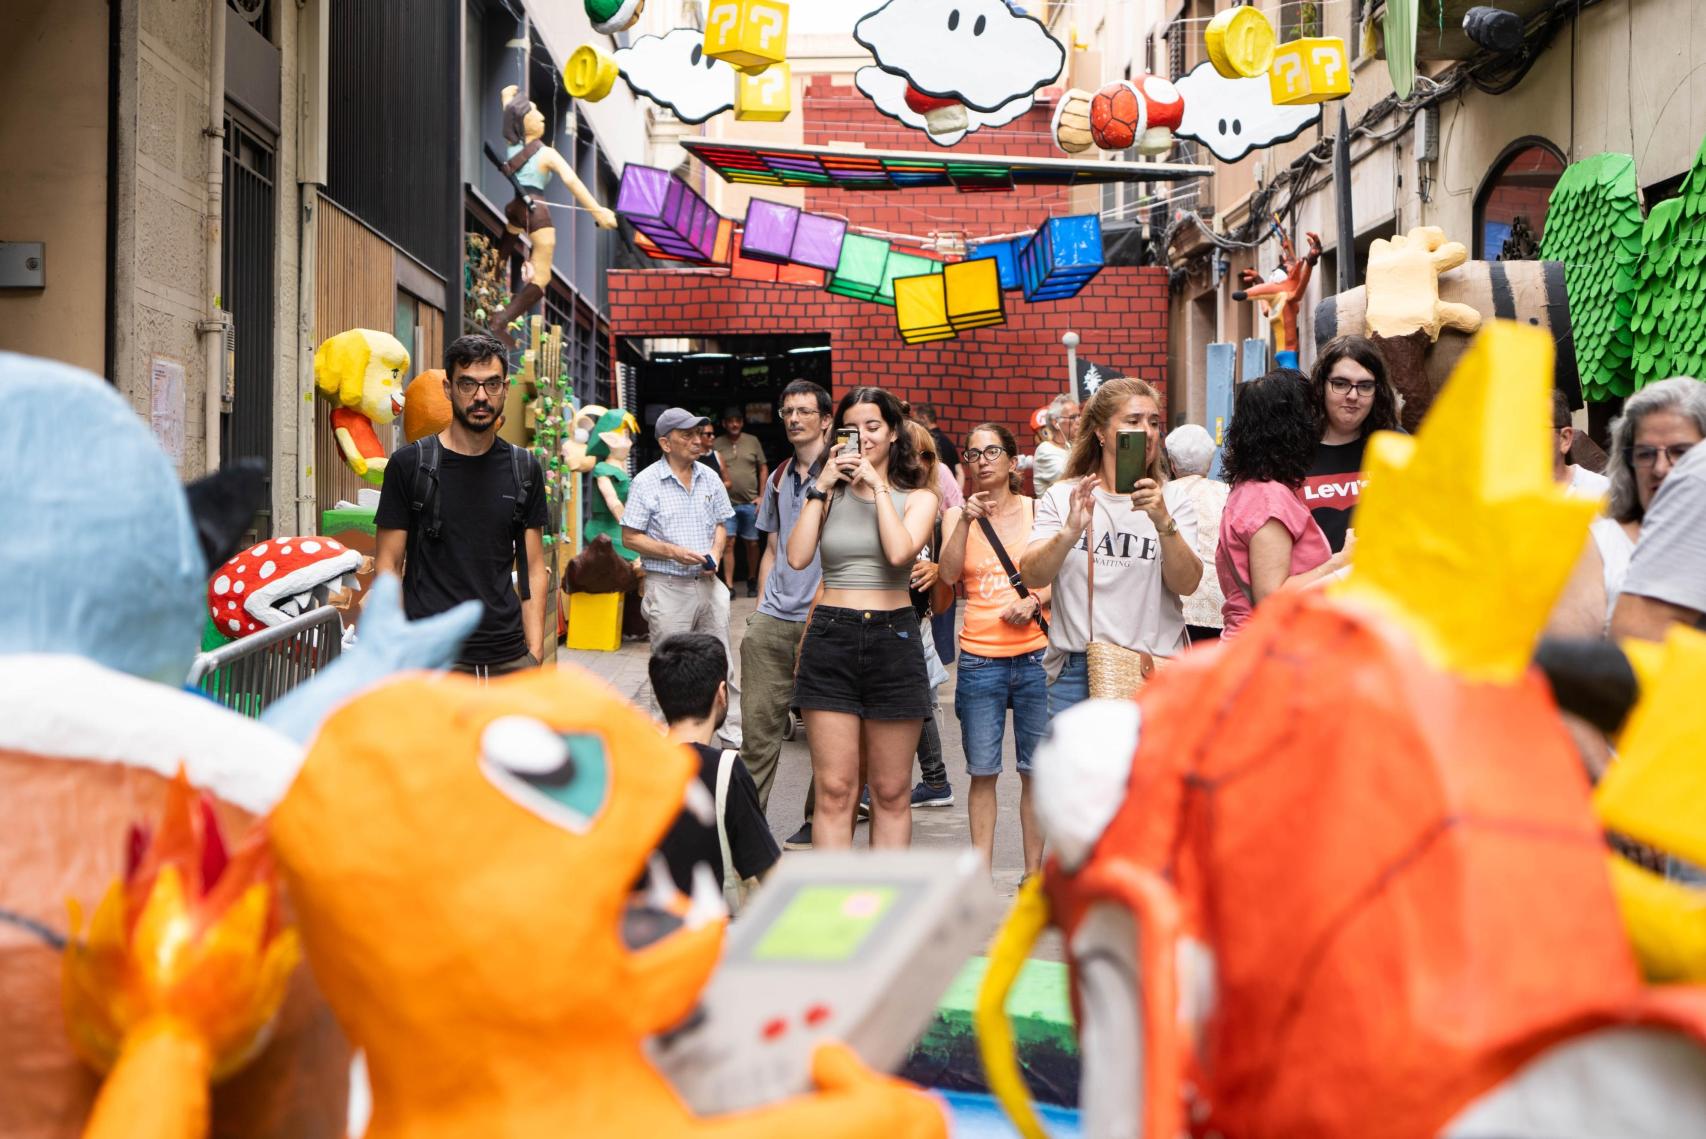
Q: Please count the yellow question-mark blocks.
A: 3